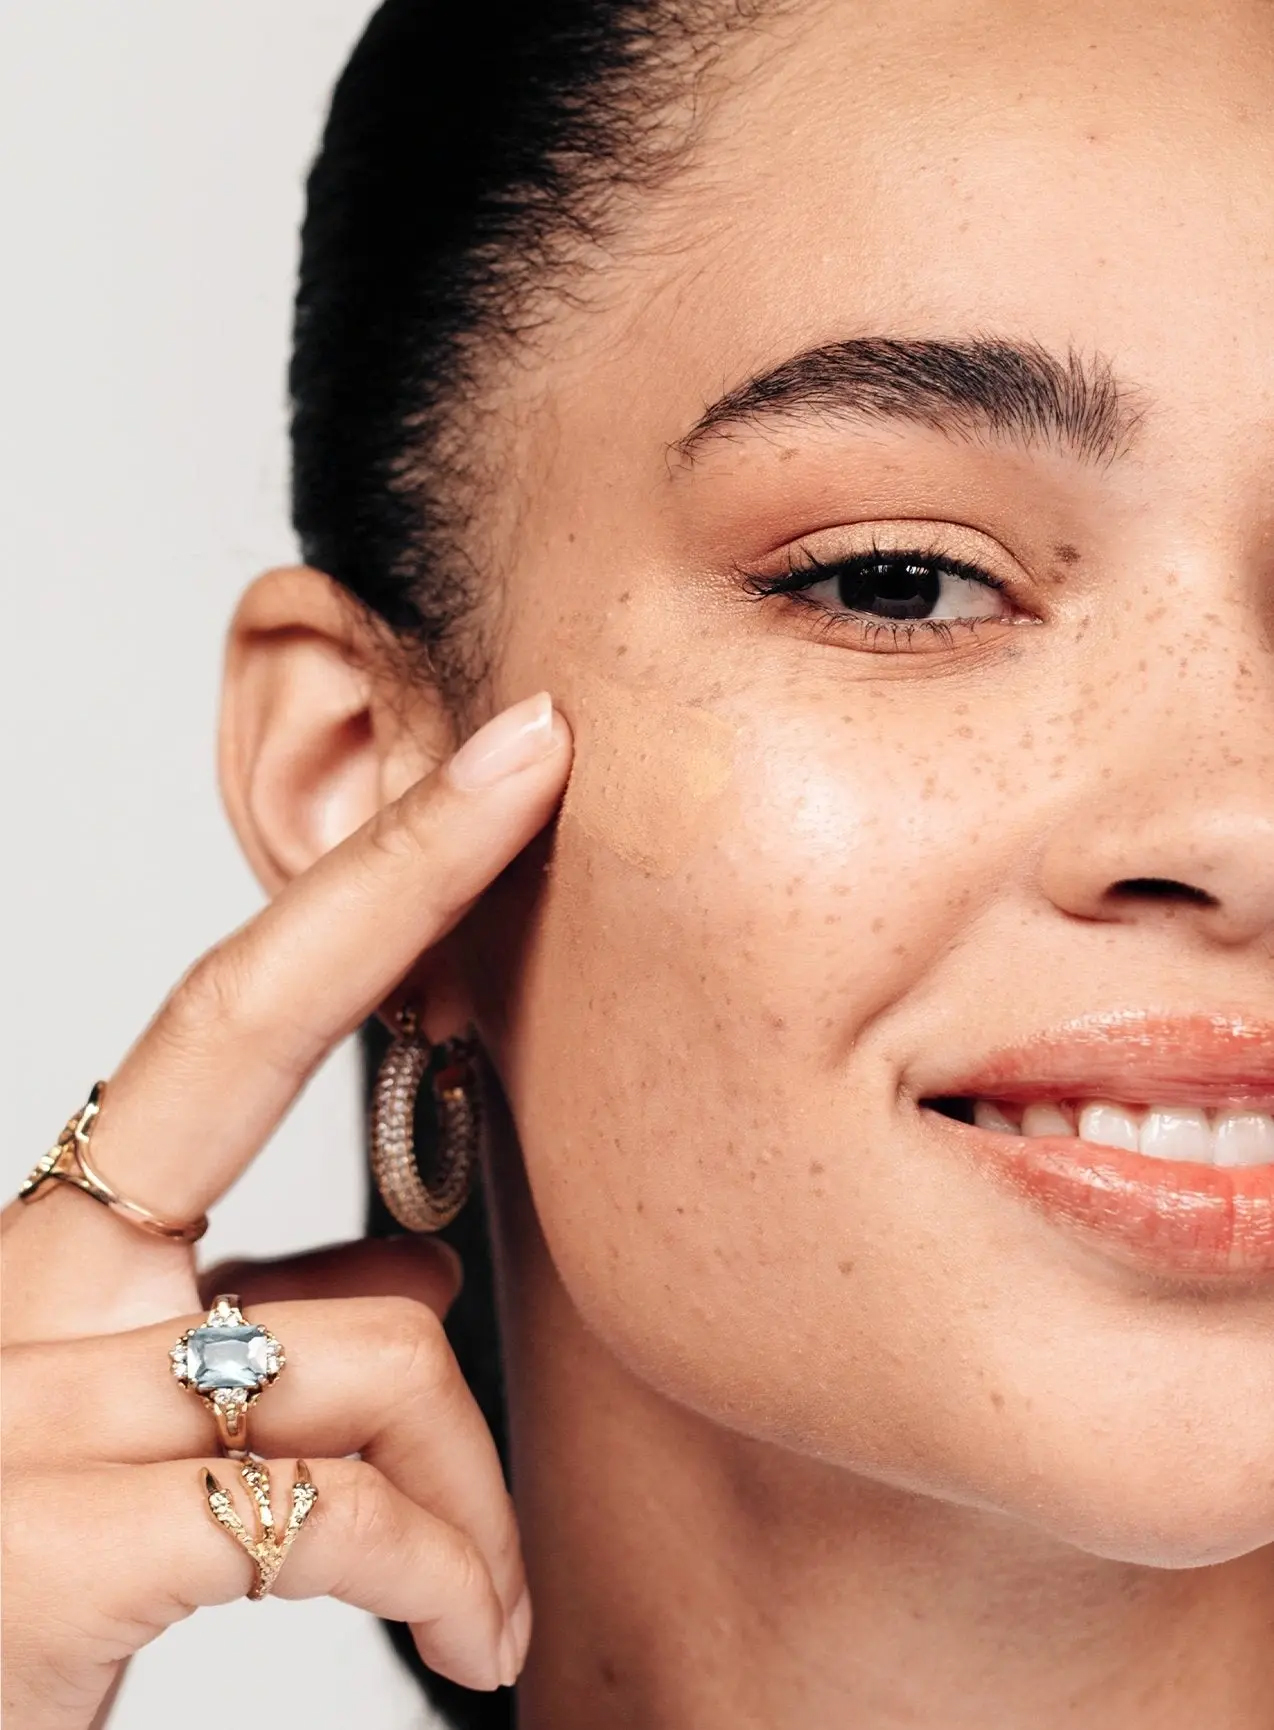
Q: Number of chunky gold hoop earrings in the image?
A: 1